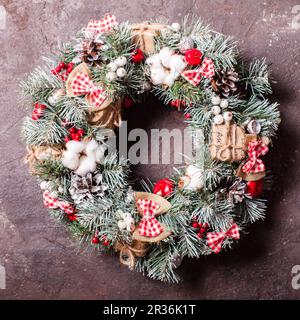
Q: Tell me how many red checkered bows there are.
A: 7